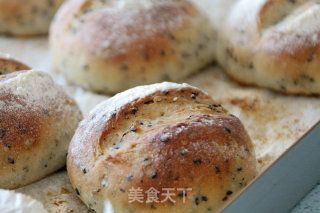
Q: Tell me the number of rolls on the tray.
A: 5